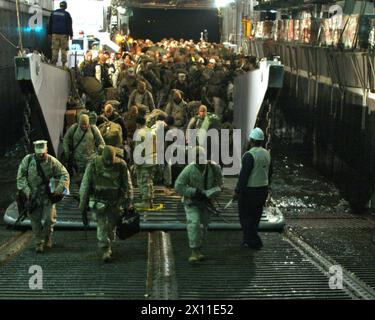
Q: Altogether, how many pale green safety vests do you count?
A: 1